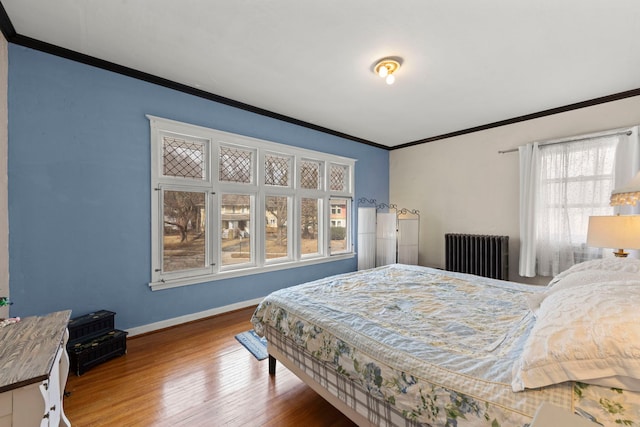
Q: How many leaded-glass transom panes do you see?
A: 5